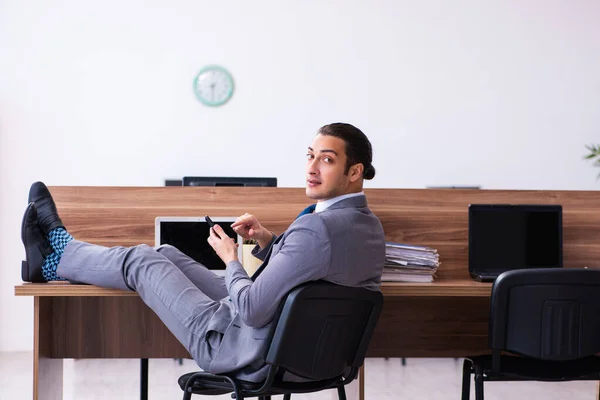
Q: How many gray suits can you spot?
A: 1